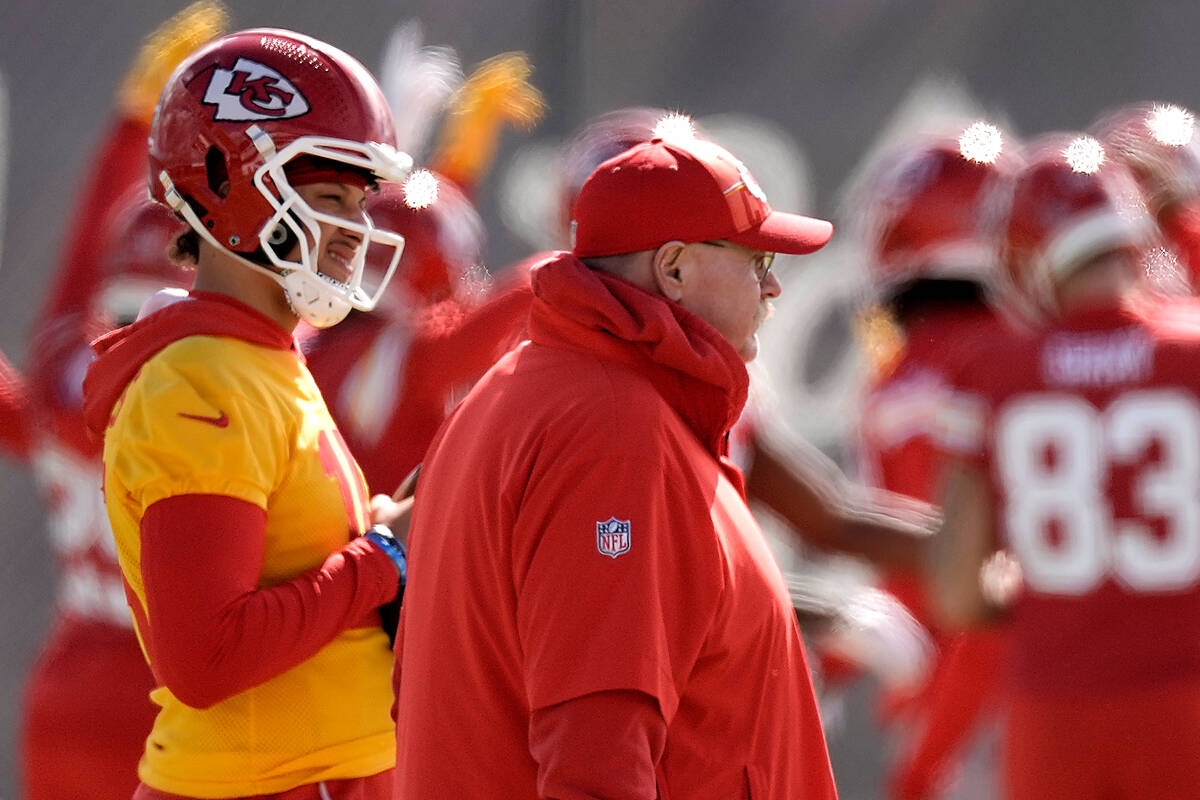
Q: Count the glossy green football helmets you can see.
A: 0